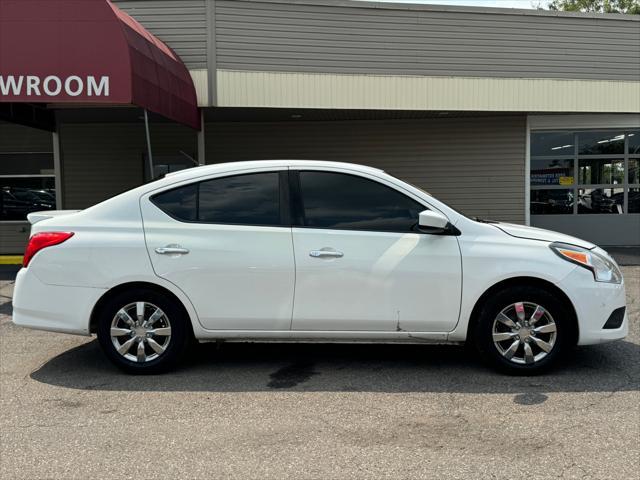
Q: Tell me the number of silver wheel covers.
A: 2